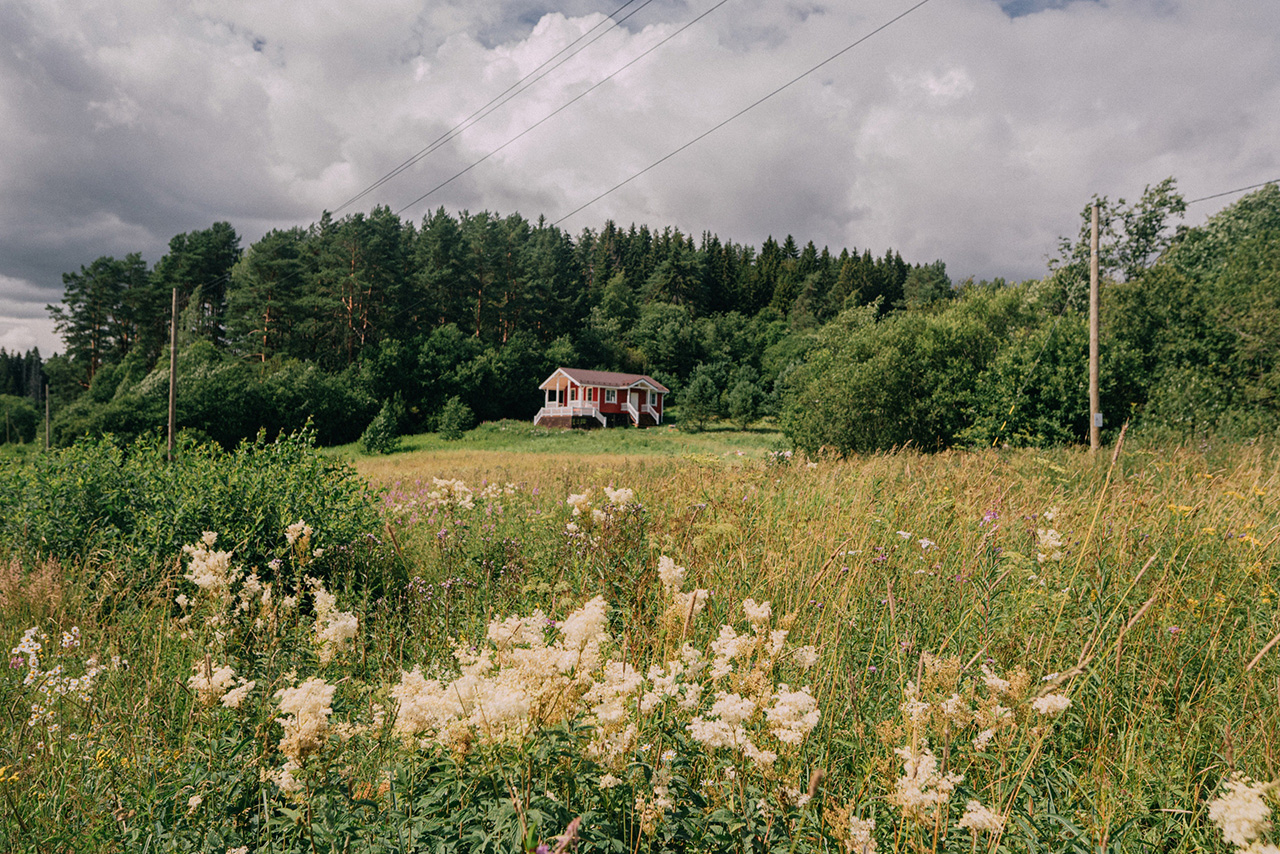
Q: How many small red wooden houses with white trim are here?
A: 1